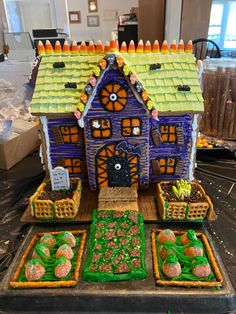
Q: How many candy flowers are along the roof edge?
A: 15